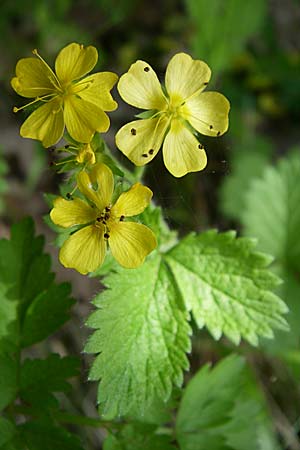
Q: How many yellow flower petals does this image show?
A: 15